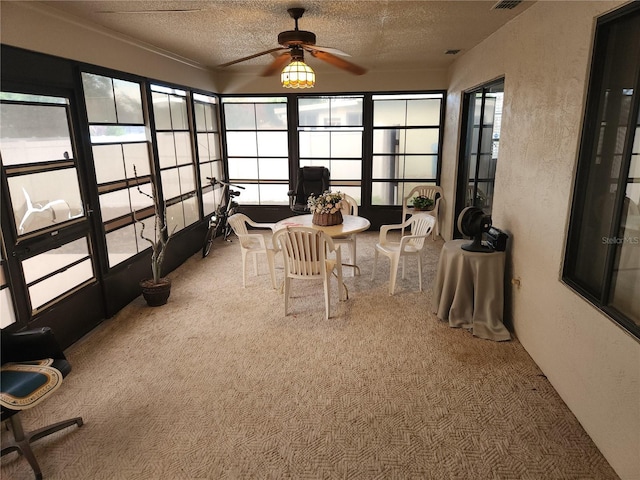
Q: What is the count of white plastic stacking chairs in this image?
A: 5